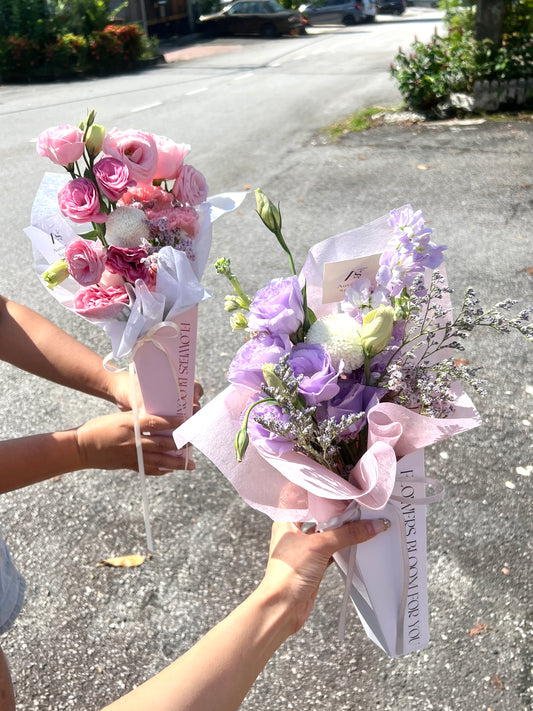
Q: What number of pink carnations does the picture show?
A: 2